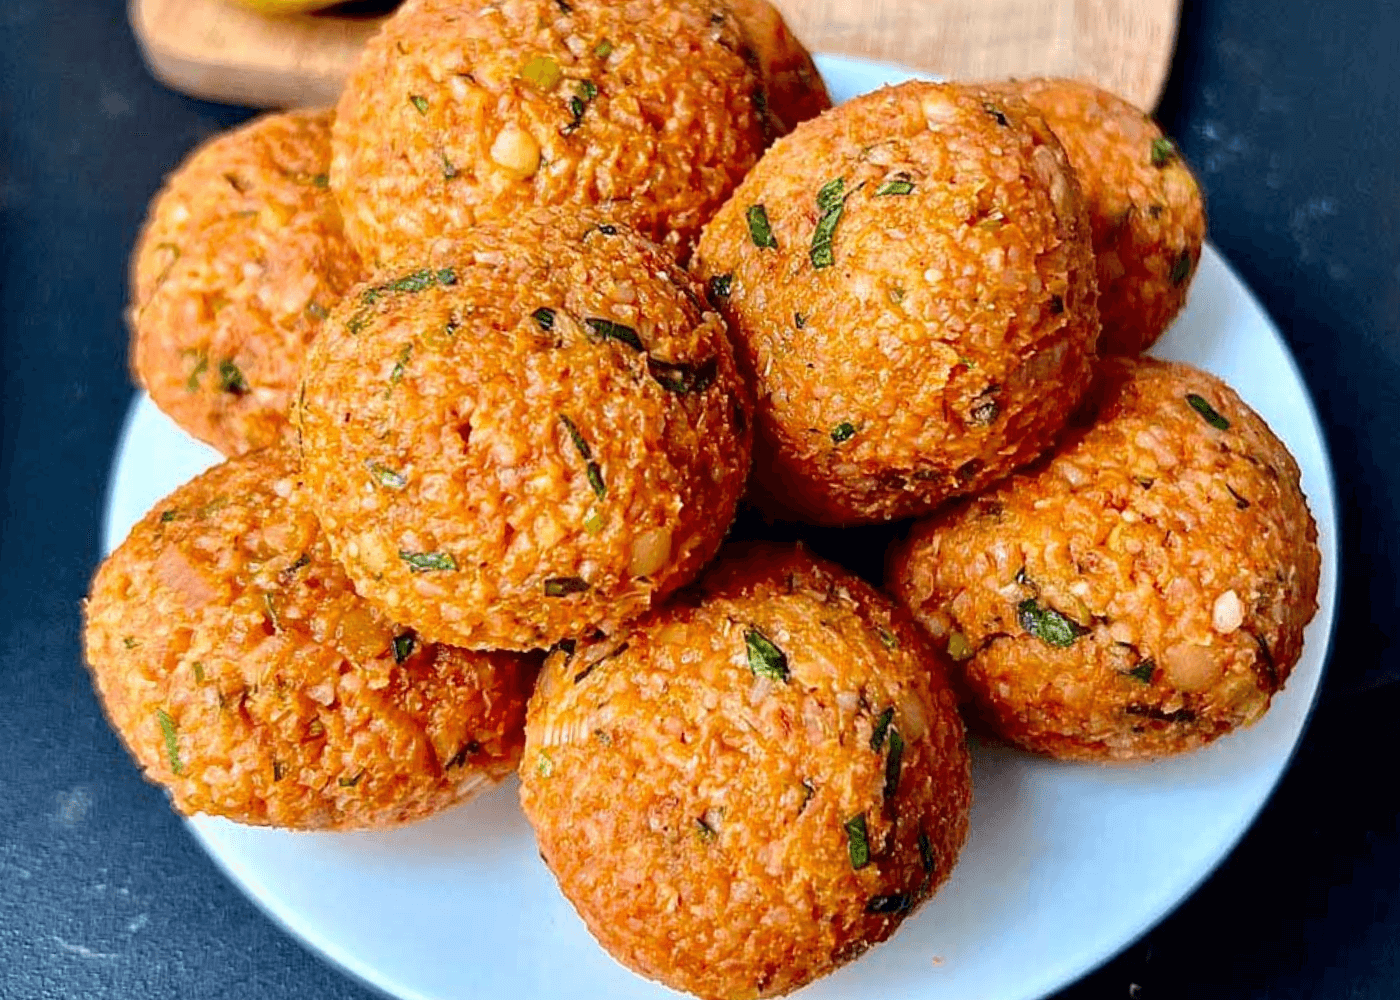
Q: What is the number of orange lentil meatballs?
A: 9